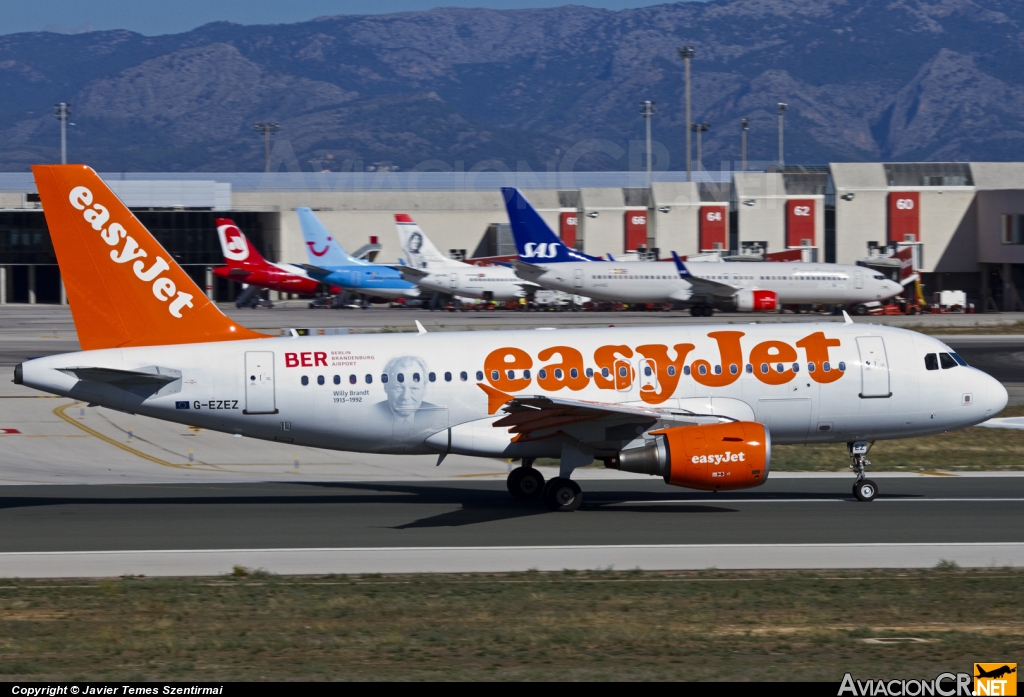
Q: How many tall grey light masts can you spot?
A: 7